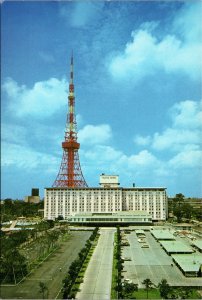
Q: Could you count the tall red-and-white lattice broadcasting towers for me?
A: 1